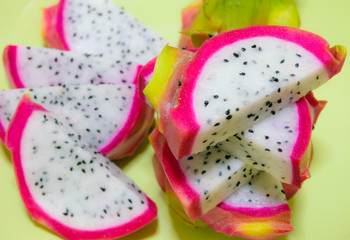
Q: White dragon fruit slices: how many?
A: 8